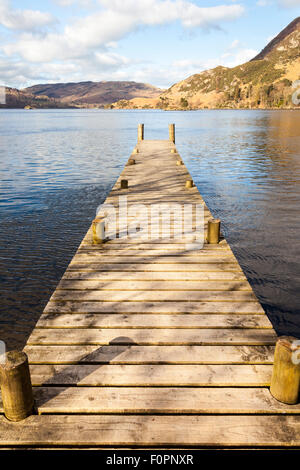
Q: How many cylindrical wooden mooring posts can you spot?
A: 12